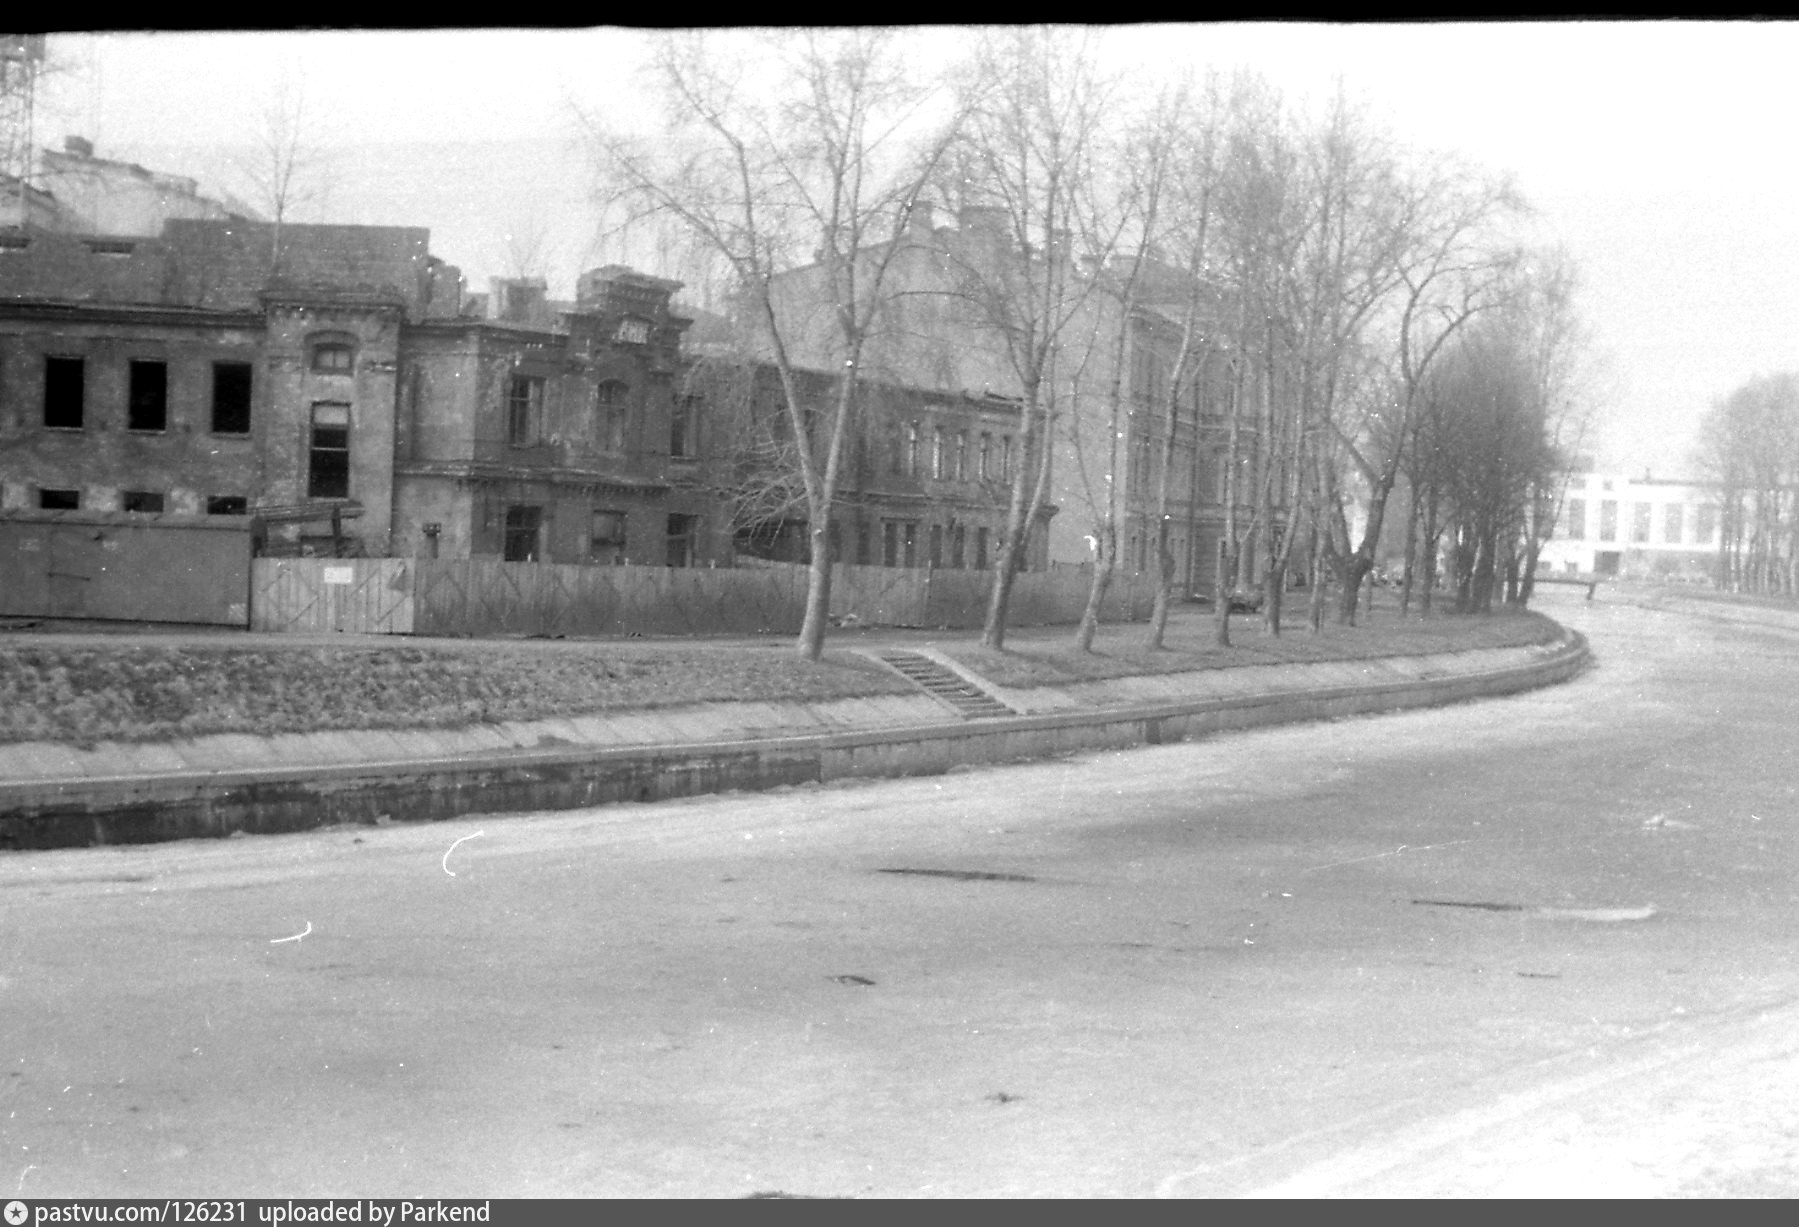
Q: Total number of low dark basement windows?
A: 3